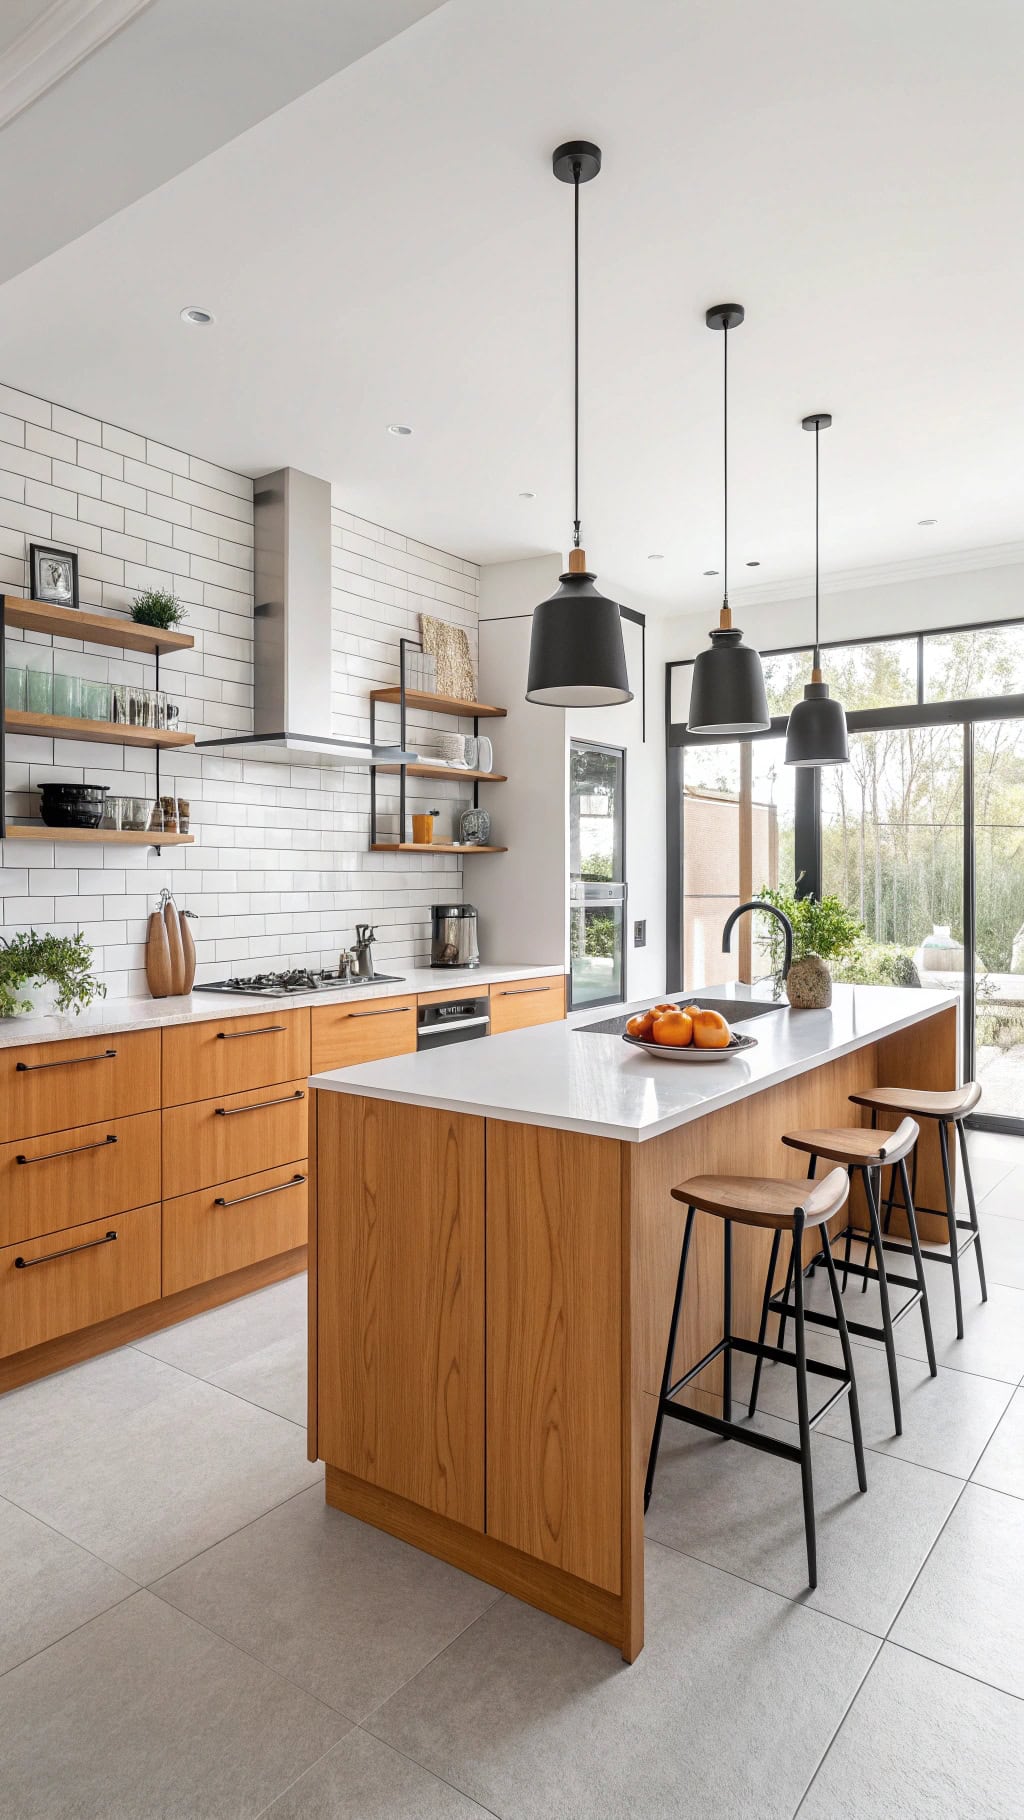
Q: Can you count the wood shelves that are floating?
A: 6